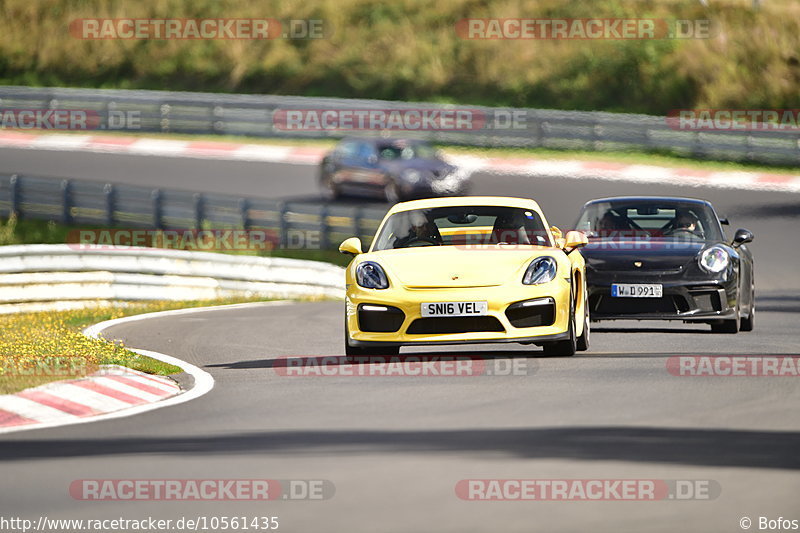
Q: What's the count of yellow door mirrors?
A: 2